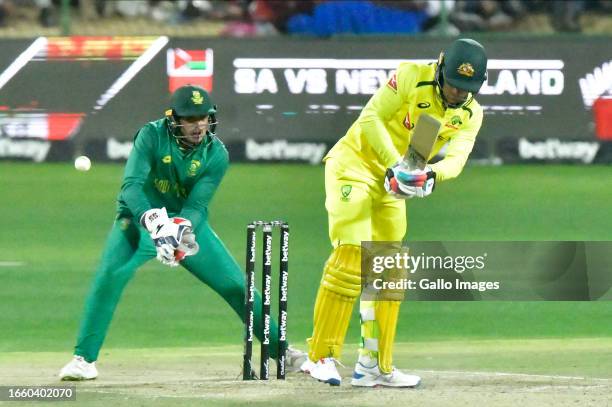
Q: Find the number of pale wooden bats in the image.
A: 1